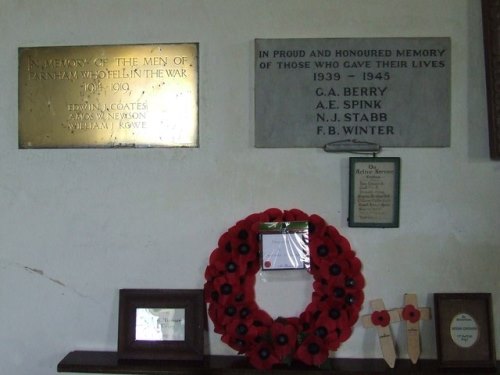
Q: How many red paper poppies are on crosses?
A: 2